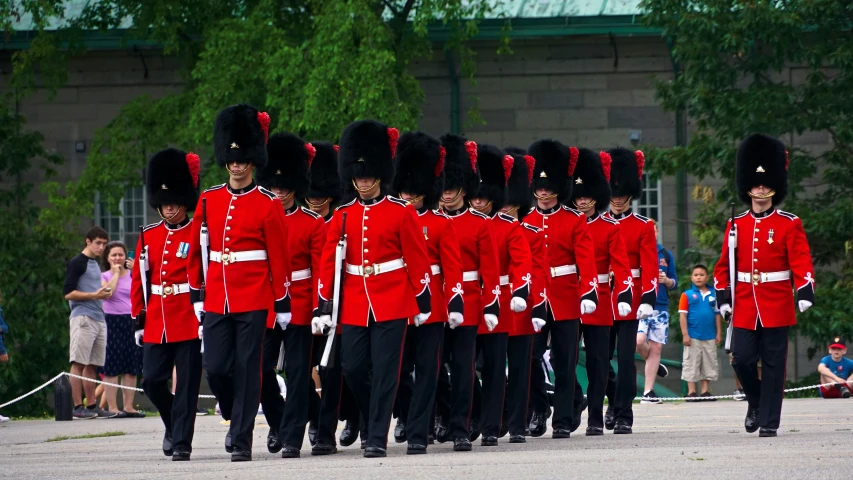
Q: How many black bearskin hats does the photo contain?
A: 13